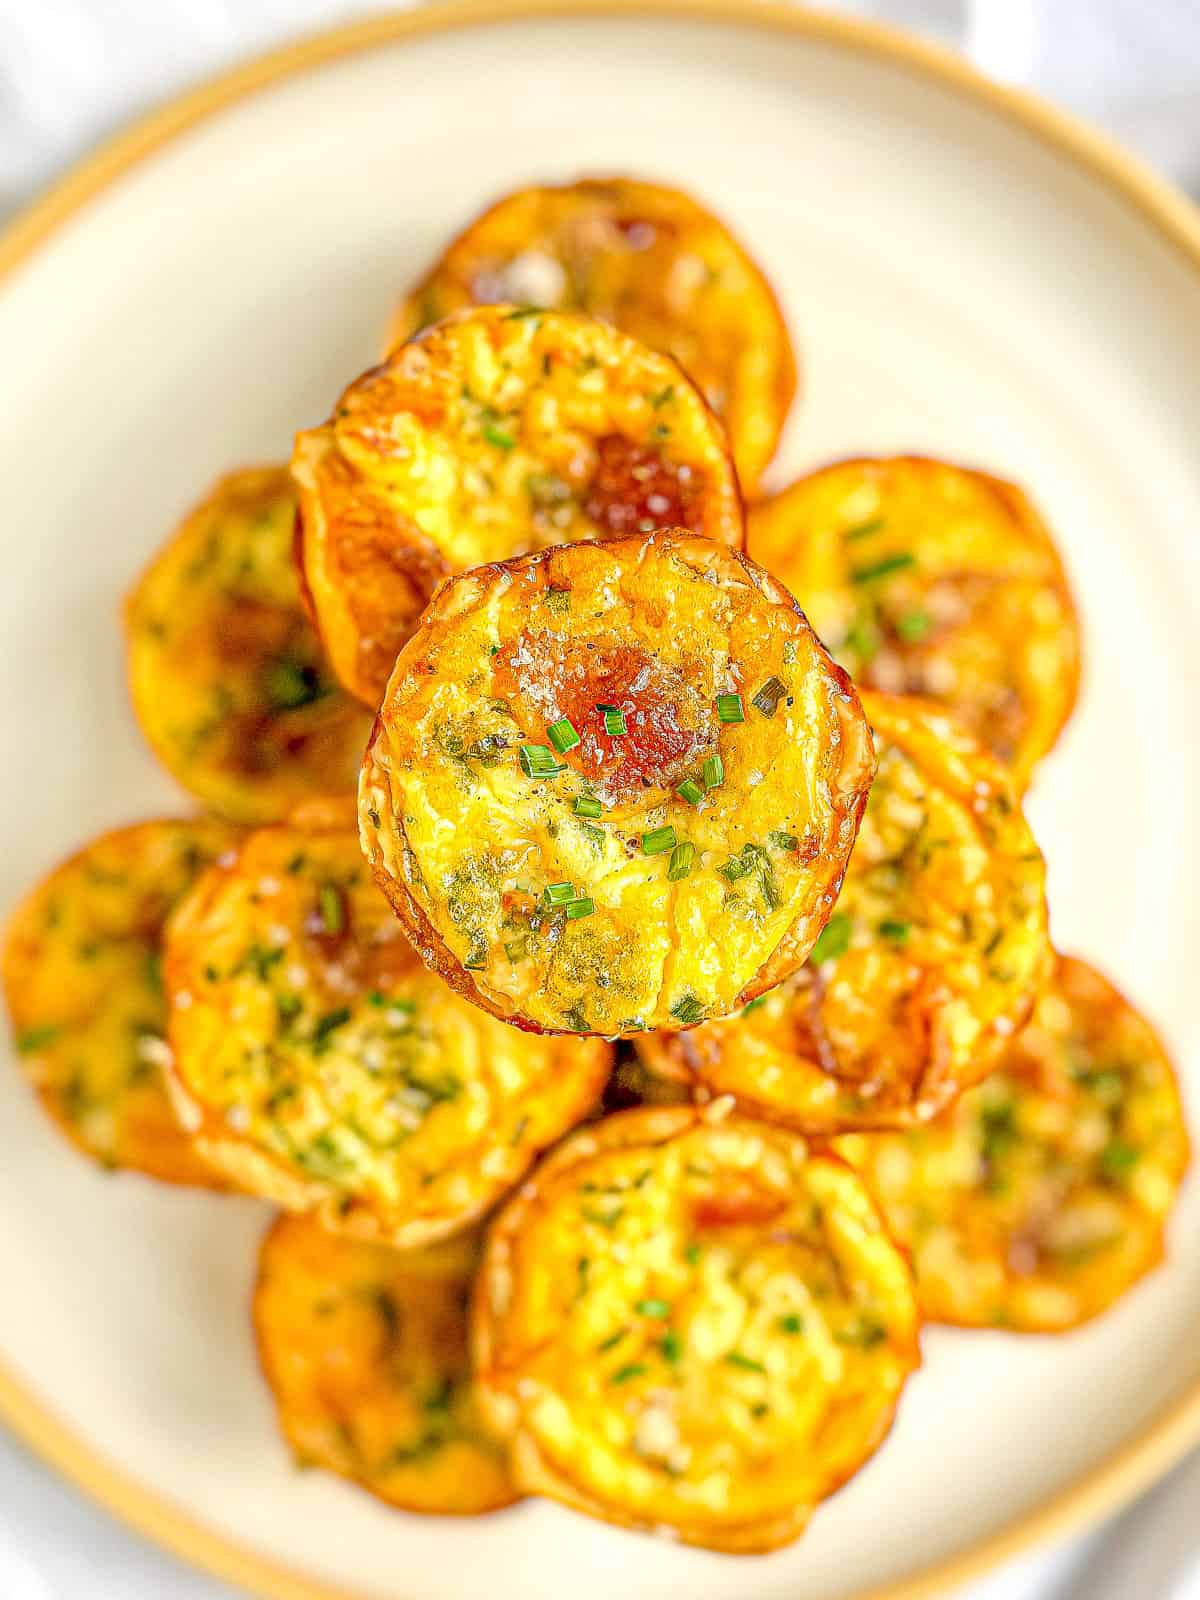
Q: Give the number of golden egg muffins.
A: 11